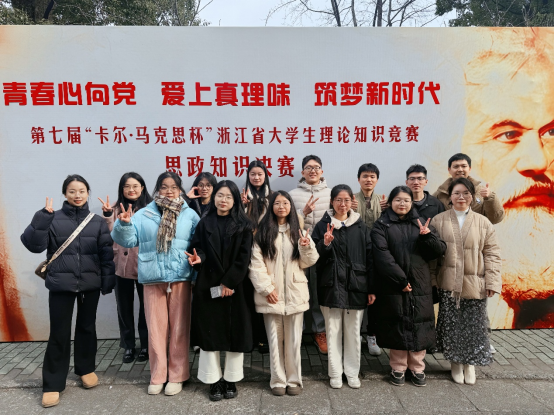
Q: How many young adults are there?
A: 14